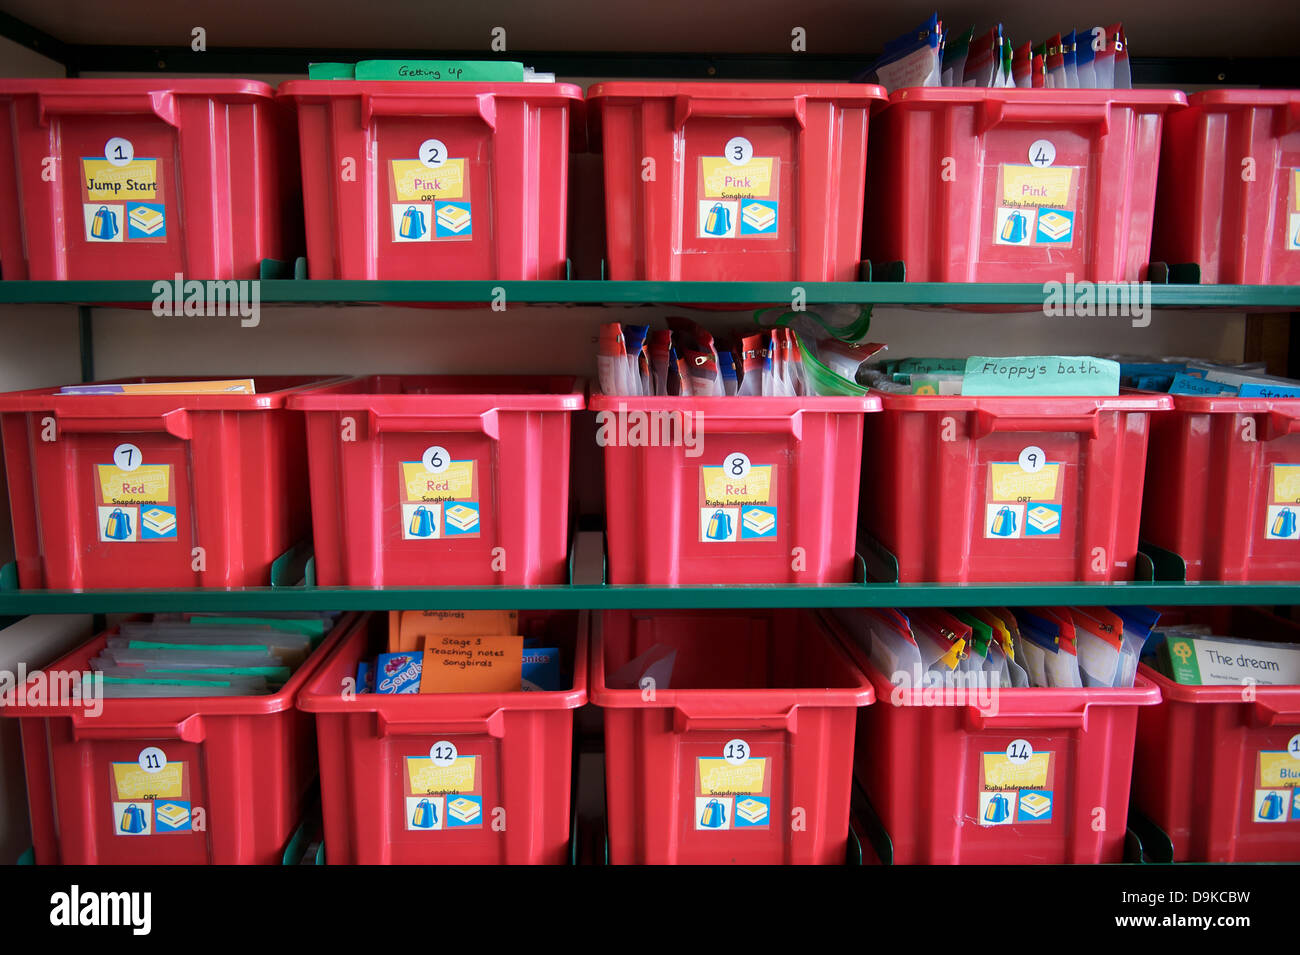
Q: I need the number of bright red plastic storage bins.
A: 15